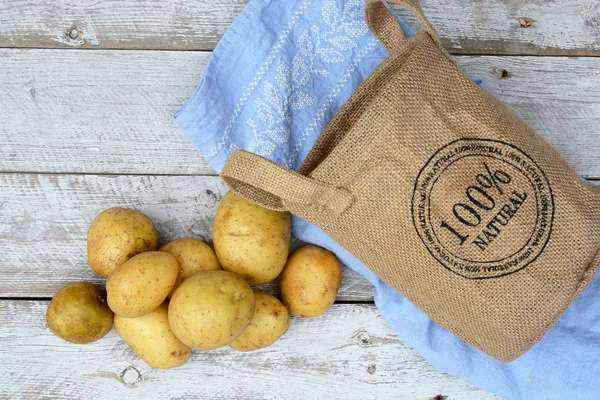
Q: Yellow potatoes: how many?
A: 9